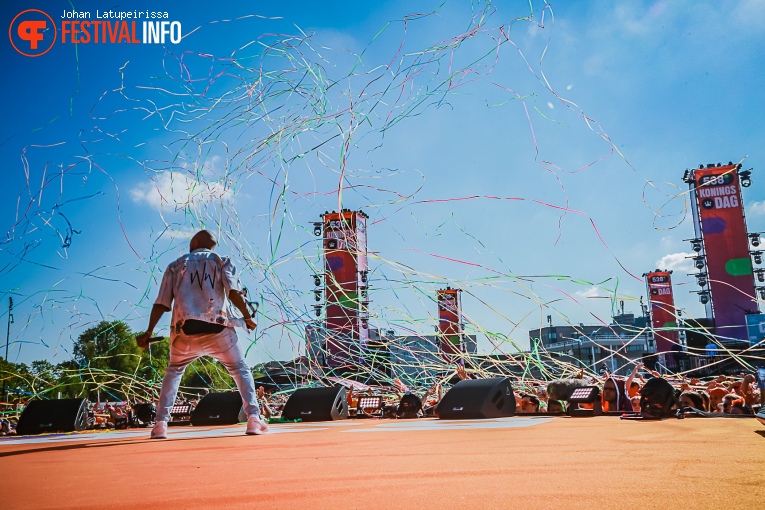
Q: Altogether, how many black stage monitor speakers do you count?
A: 4